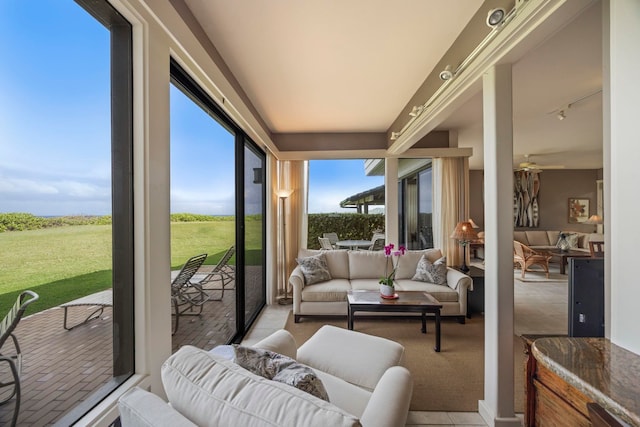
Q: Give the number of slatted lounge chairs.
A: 3